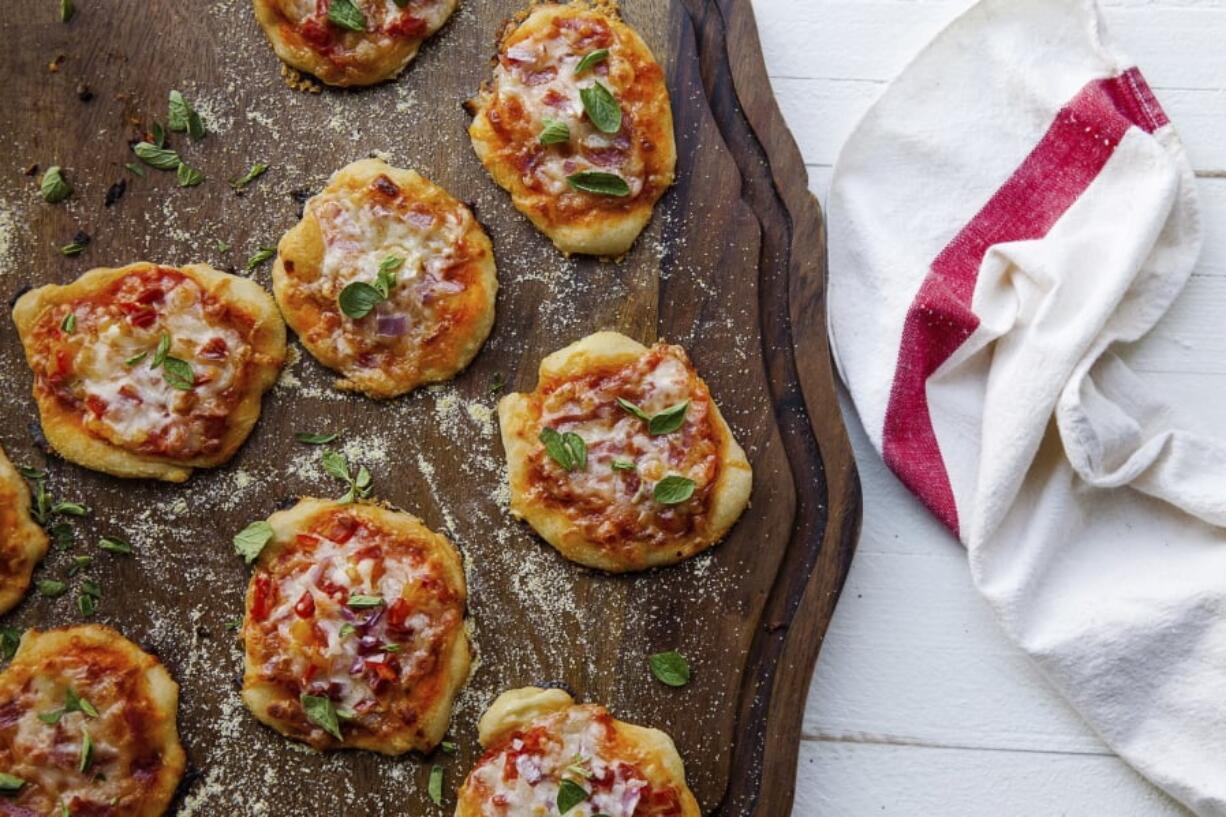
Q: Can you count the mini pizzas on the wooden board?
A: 9